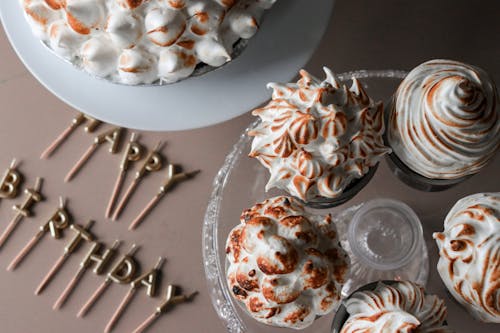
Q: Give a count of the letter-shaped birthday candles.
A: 13